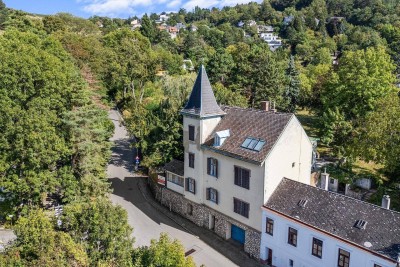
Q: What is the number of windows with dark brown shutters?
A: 7